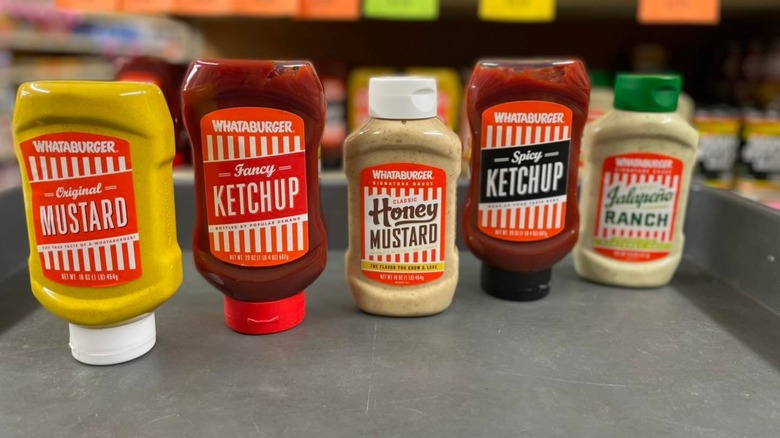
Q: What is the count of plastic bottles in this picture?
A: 5